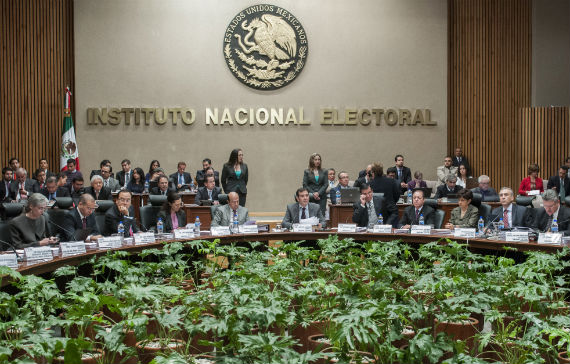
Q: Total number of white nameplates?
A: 15